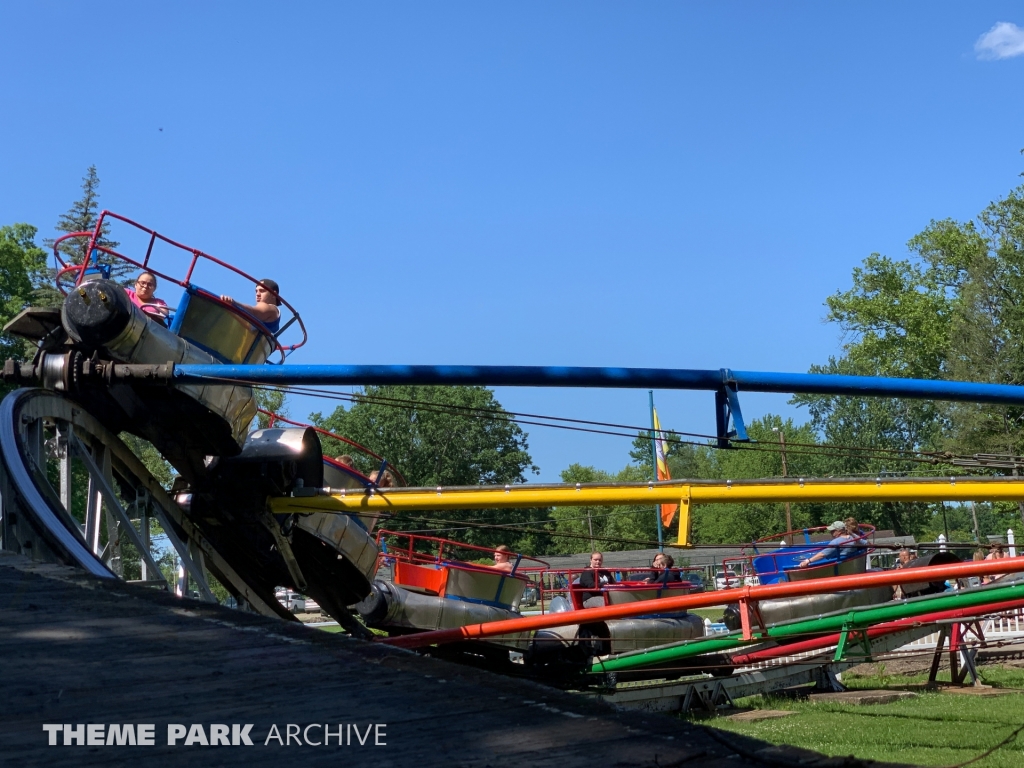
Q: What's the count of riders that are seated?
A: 10